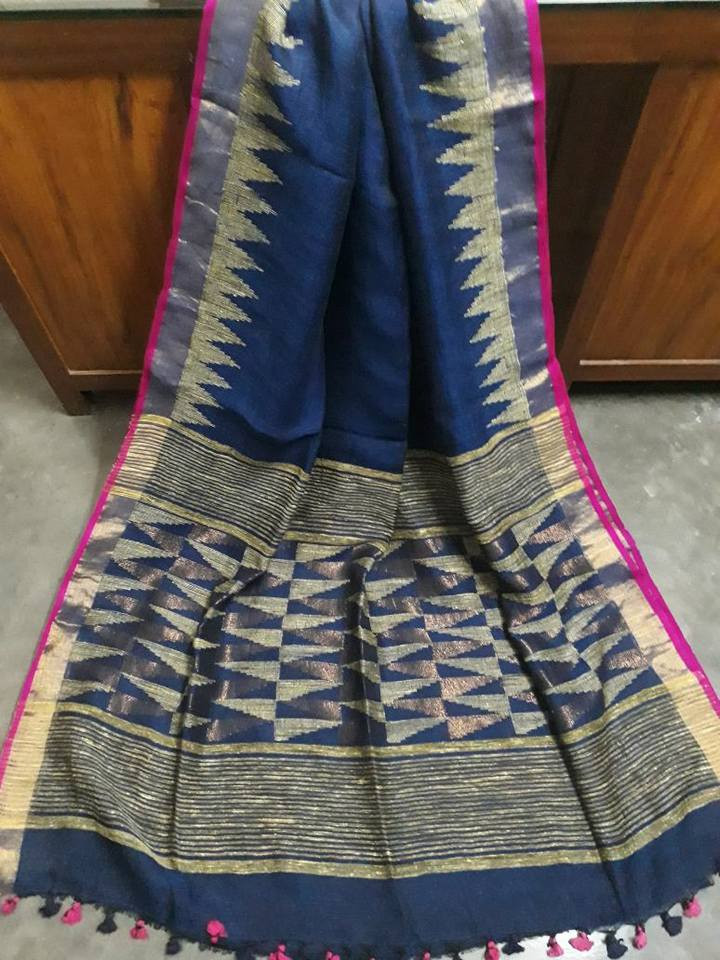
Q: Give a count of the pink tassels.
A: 12